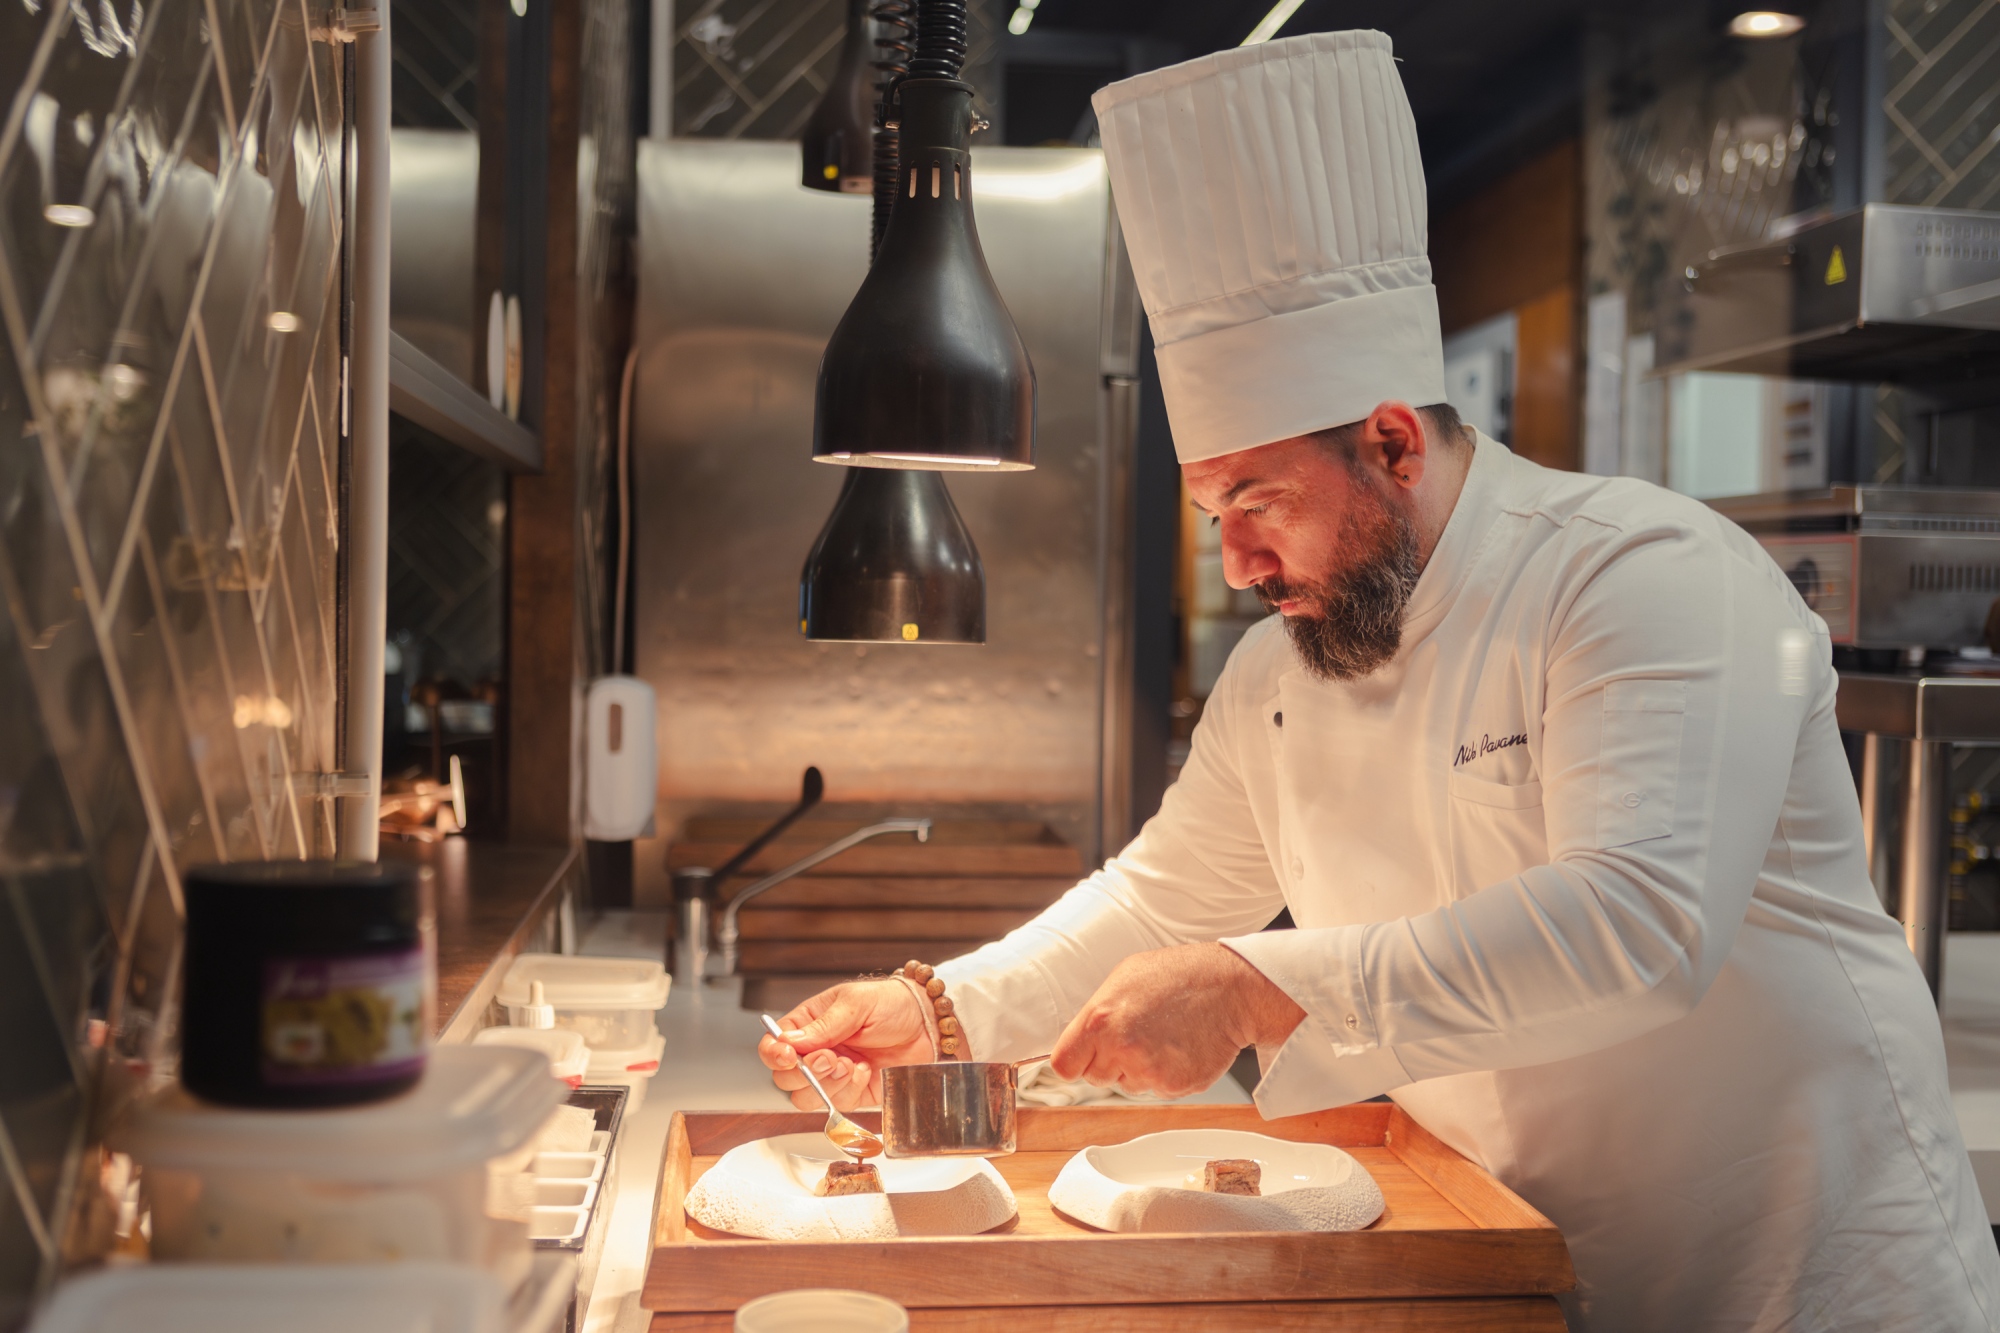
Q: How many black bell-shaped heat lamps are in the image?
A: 3